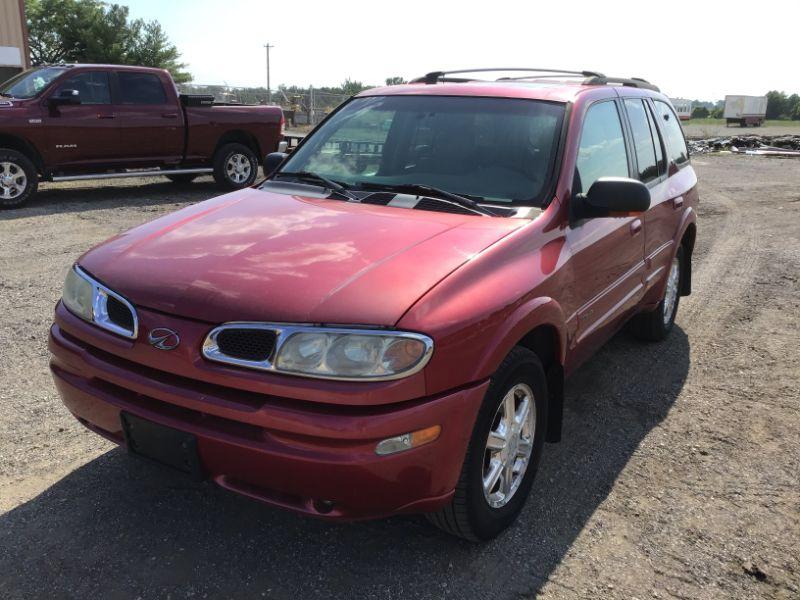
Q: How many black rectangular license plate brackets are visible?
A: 1